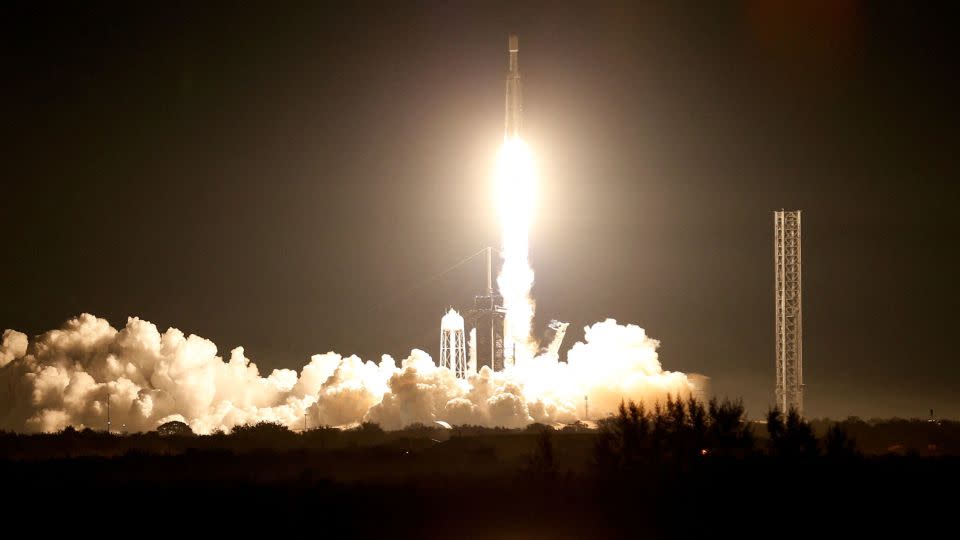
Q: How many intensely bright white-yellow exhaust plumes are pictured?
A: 1